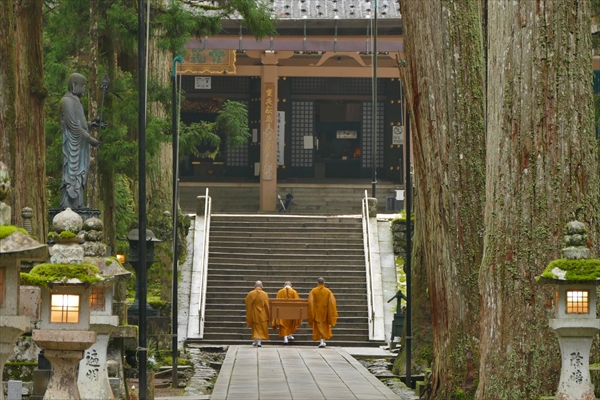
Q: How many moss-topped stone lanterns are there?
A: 4